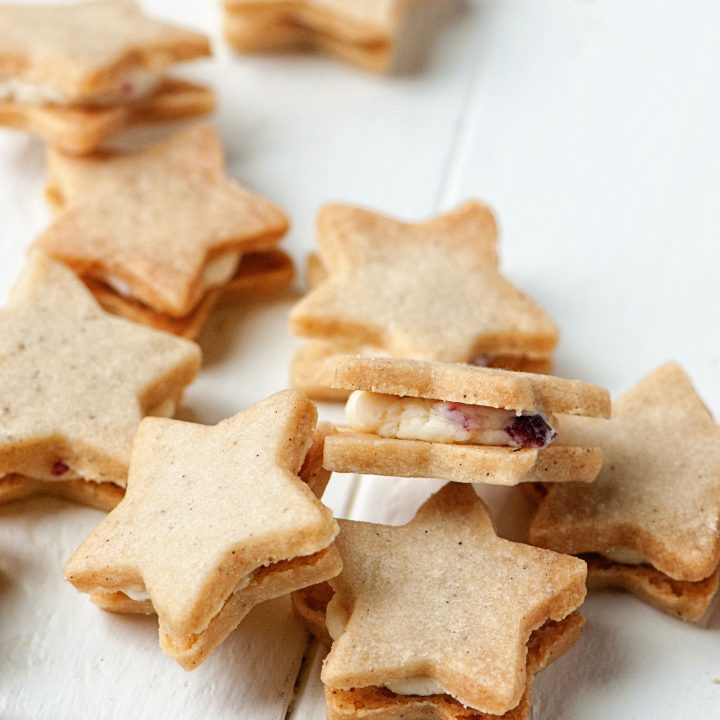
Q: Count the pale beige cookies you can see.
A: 9